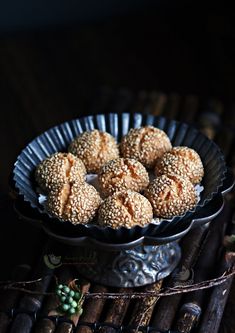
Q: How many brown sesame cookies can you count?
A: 8